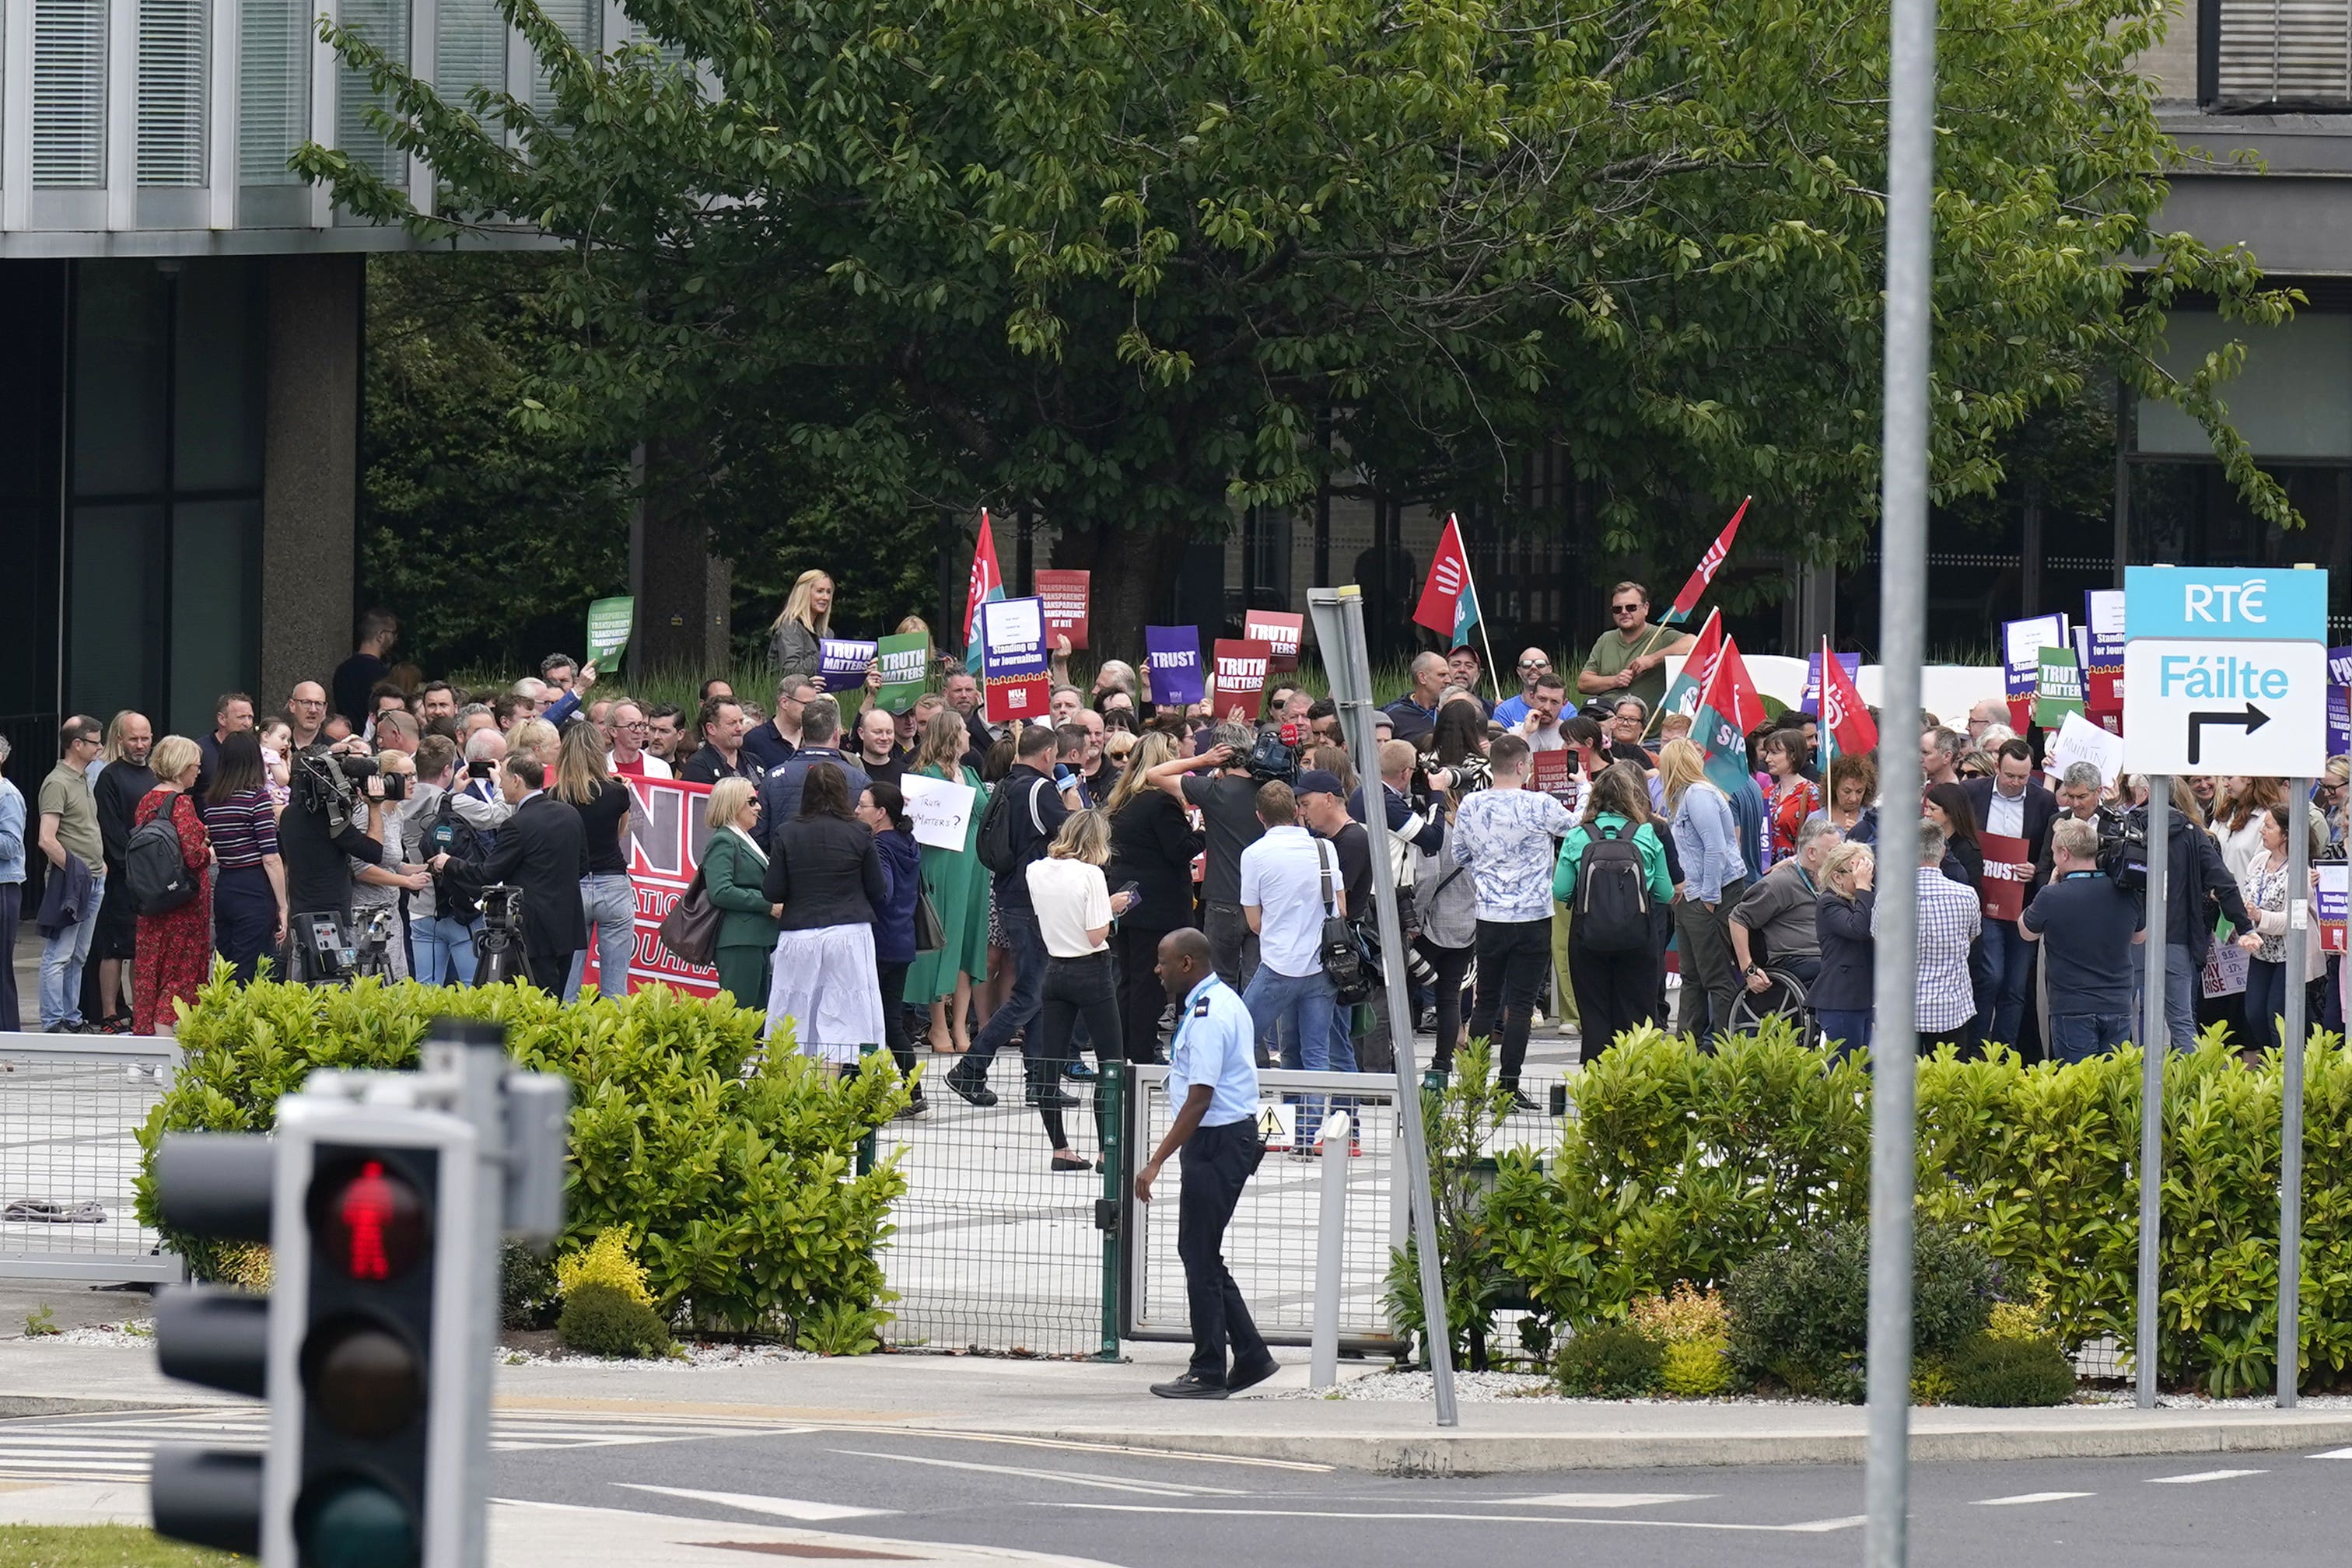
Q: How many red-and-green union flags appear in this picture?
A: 6